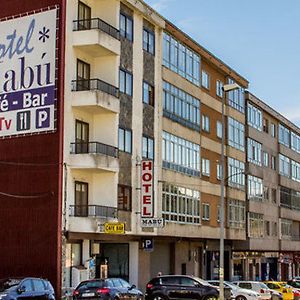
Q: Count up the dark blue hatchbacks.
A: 2